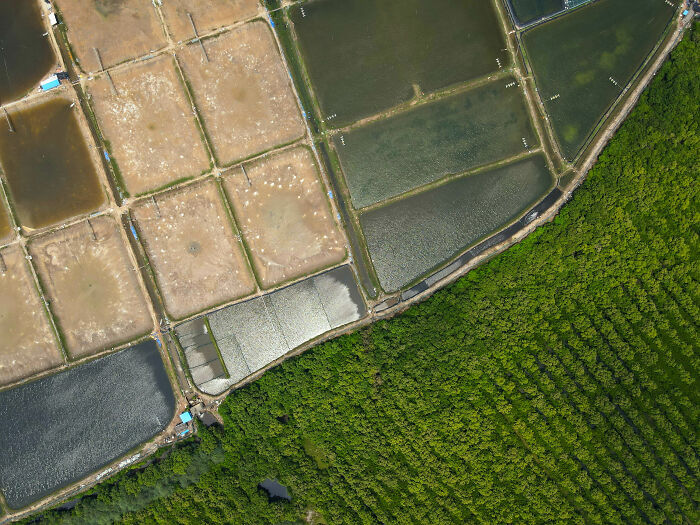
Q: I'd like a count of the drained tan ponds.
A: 8